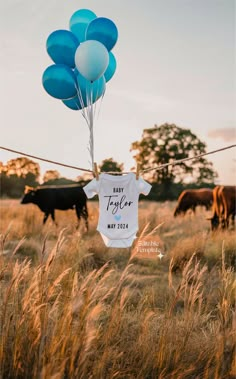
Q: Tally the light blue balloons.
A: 1